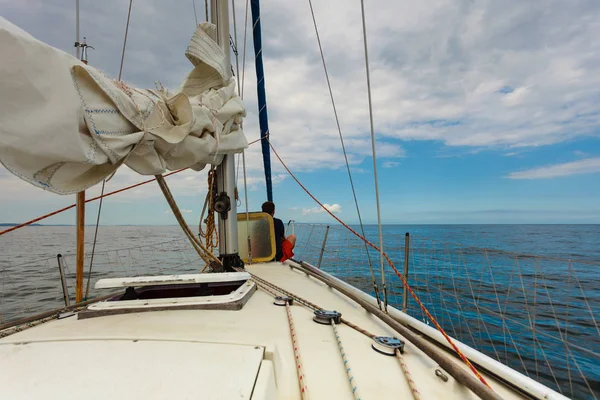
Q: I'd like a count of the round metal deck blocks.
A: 3